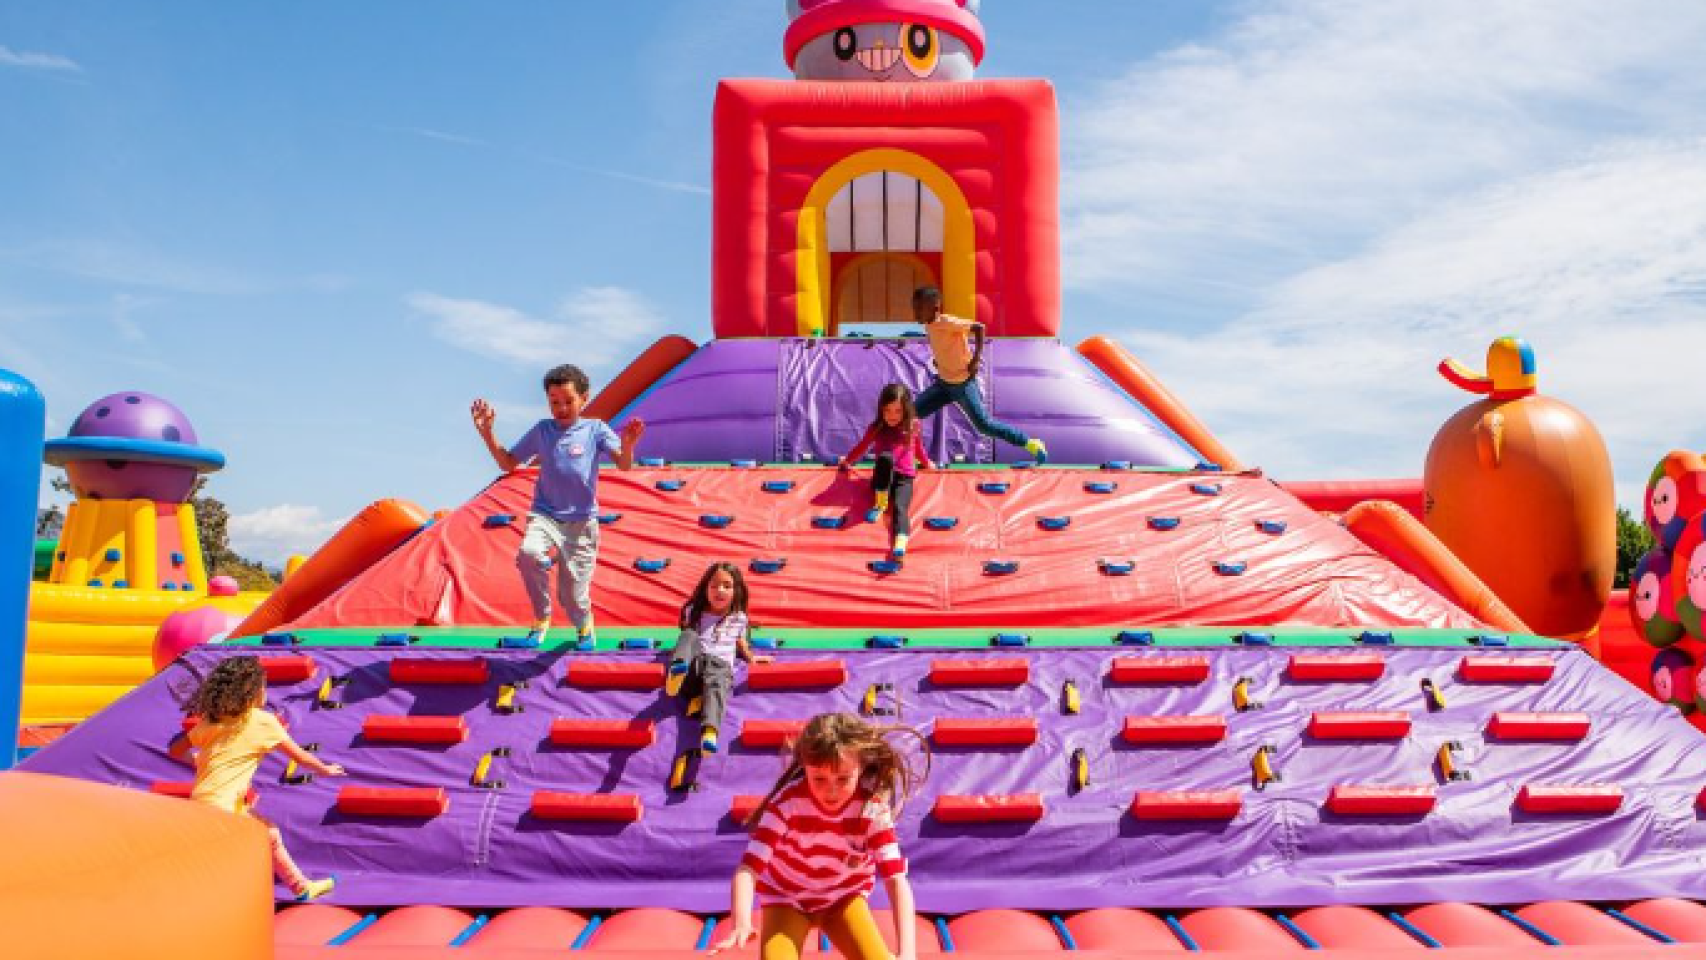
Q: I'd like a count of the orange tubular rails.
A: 4